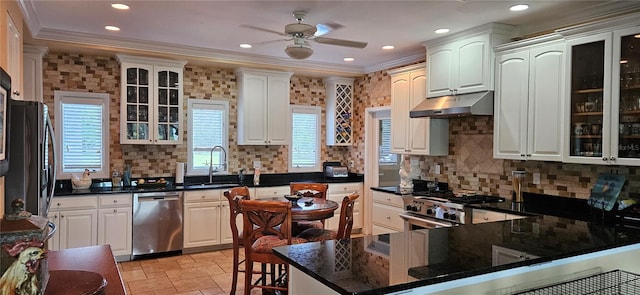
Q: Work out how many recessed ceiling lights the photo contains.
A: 7